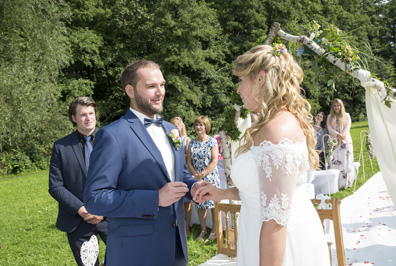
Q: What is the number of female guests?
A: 4